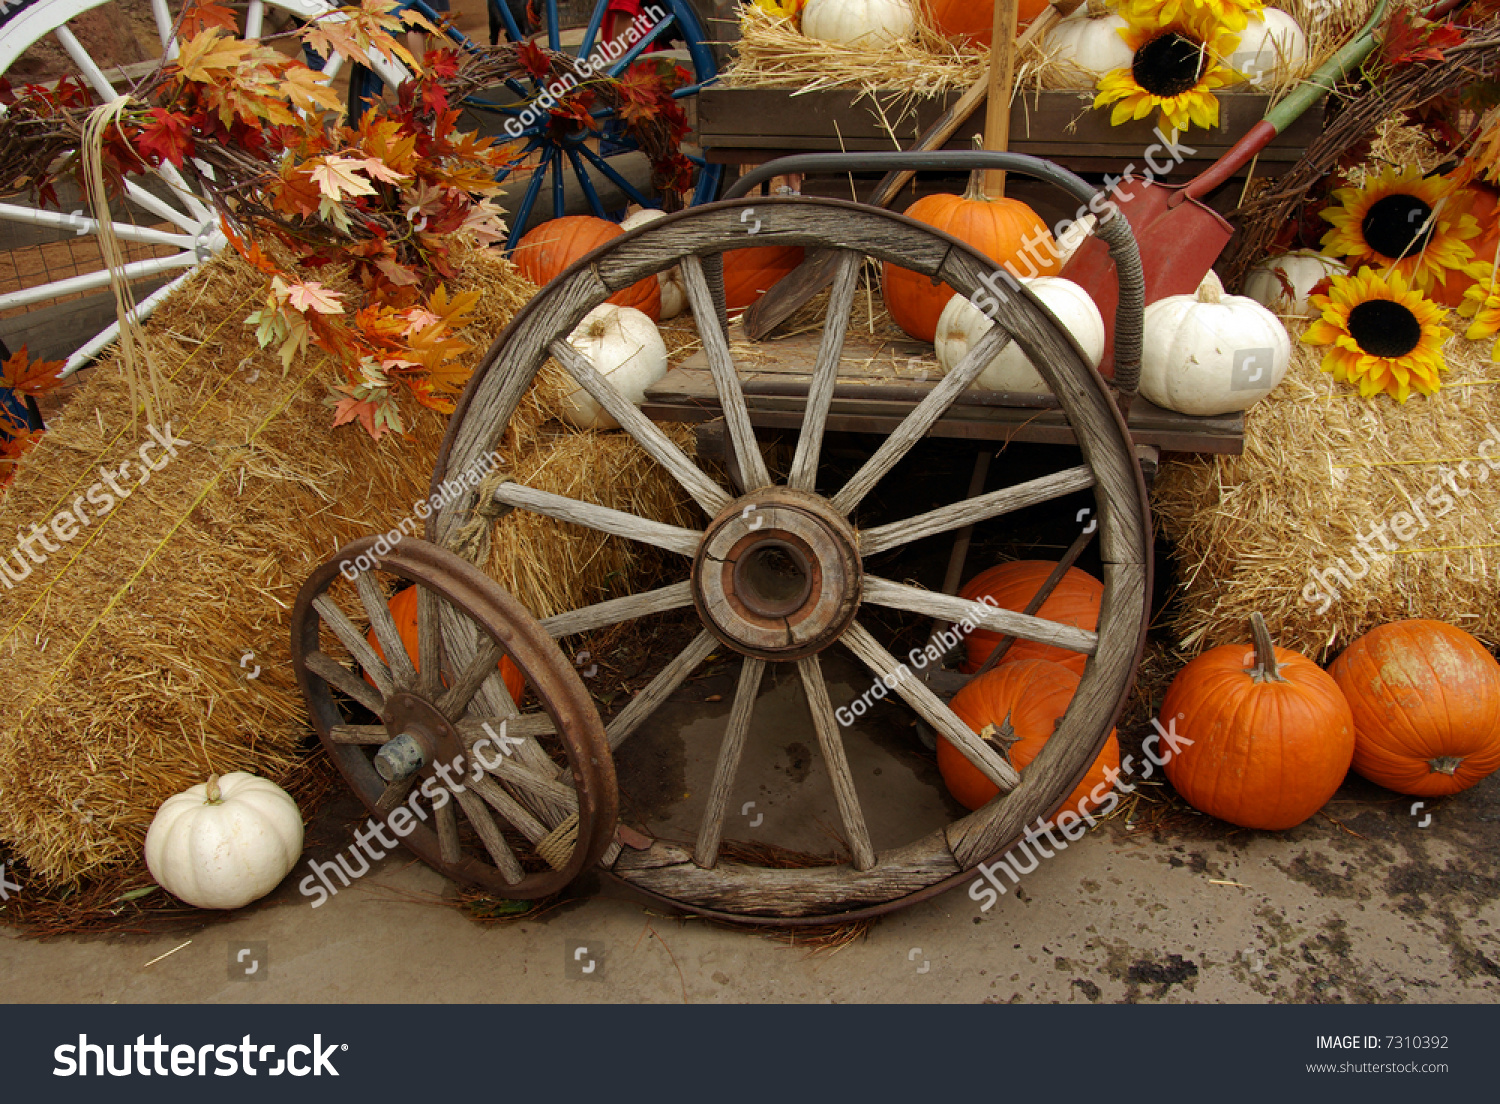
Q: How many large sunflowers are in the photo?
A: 3